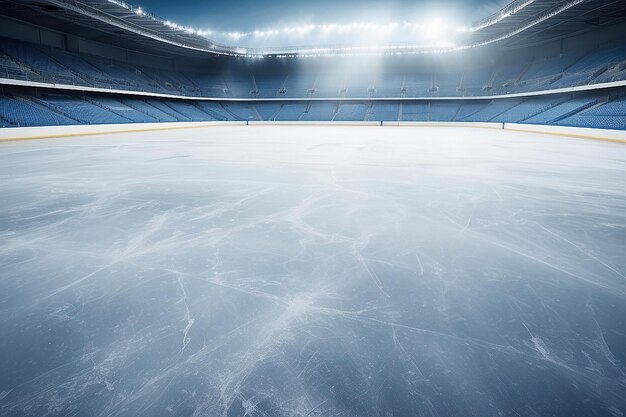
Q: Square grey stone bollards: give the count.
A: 0